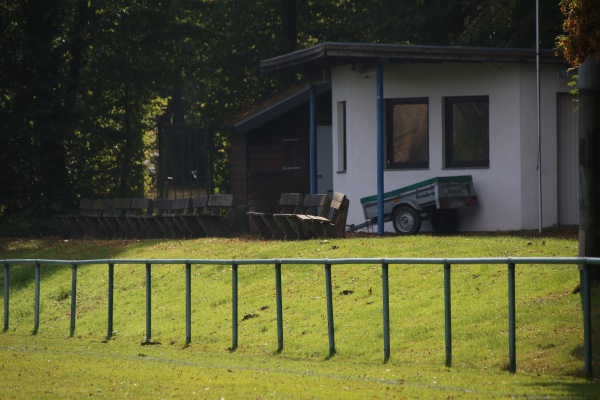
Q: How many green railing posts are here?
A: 13